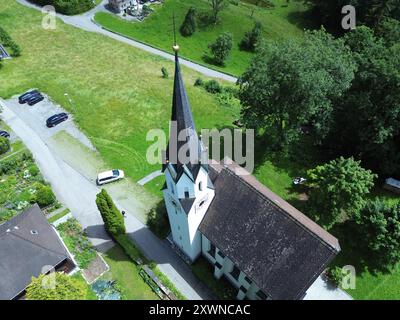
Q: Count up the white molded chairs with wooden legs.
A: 0